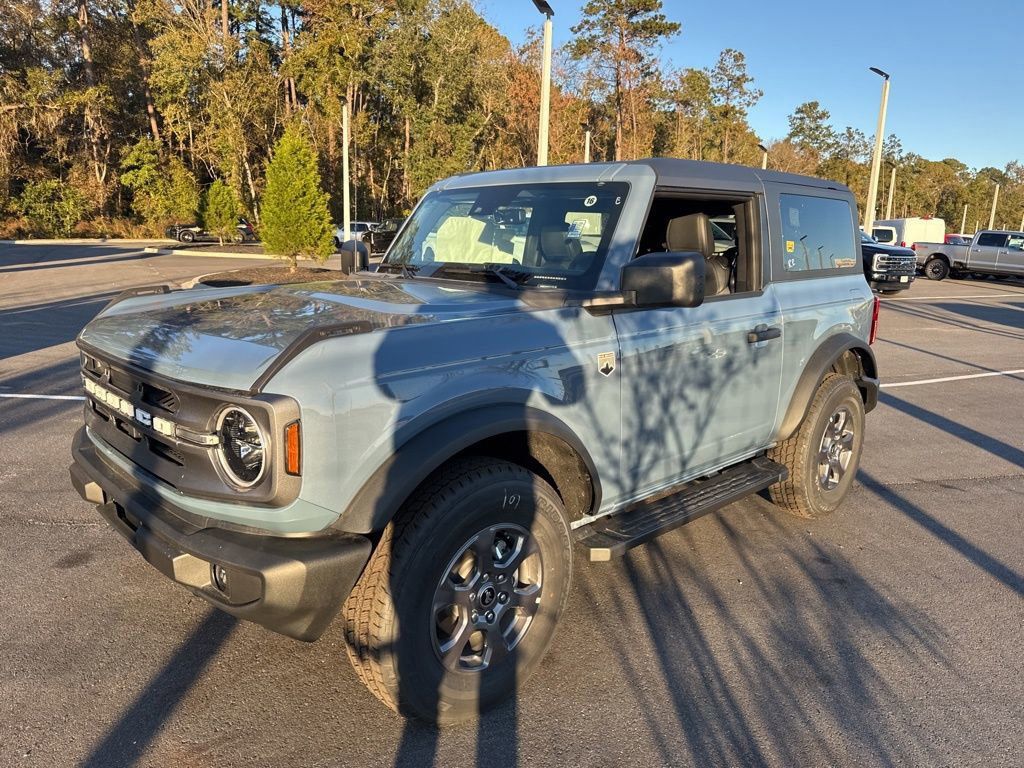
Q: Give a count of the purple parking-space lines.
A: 0